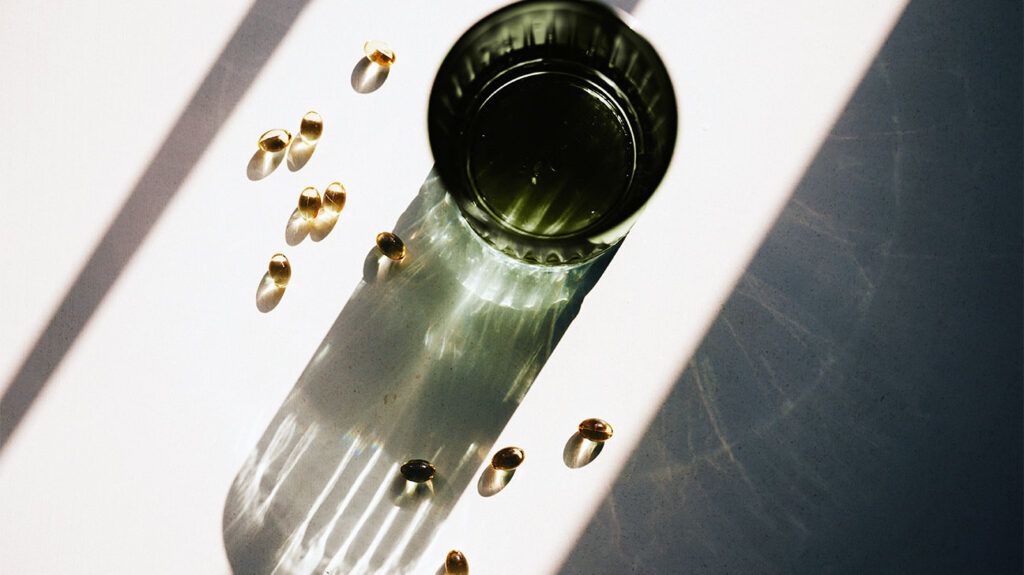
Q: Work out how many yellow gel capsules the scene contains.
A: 11